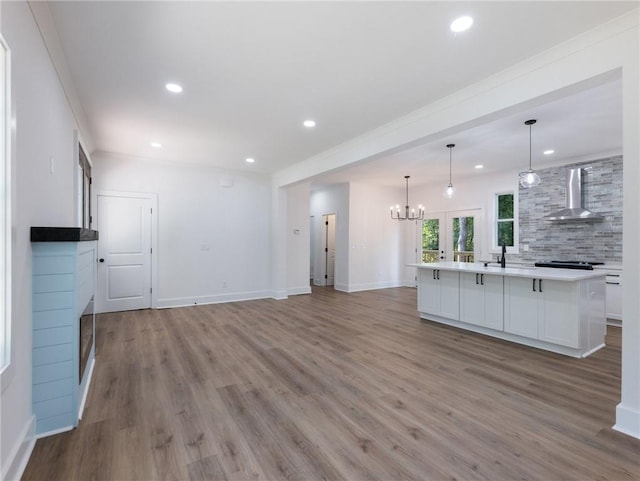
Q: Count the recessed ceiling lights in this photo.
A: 7